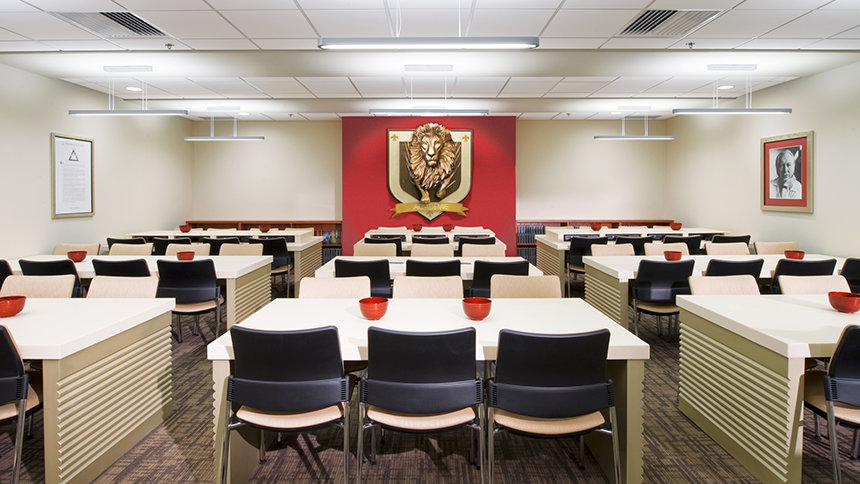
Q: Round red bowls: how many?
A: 14